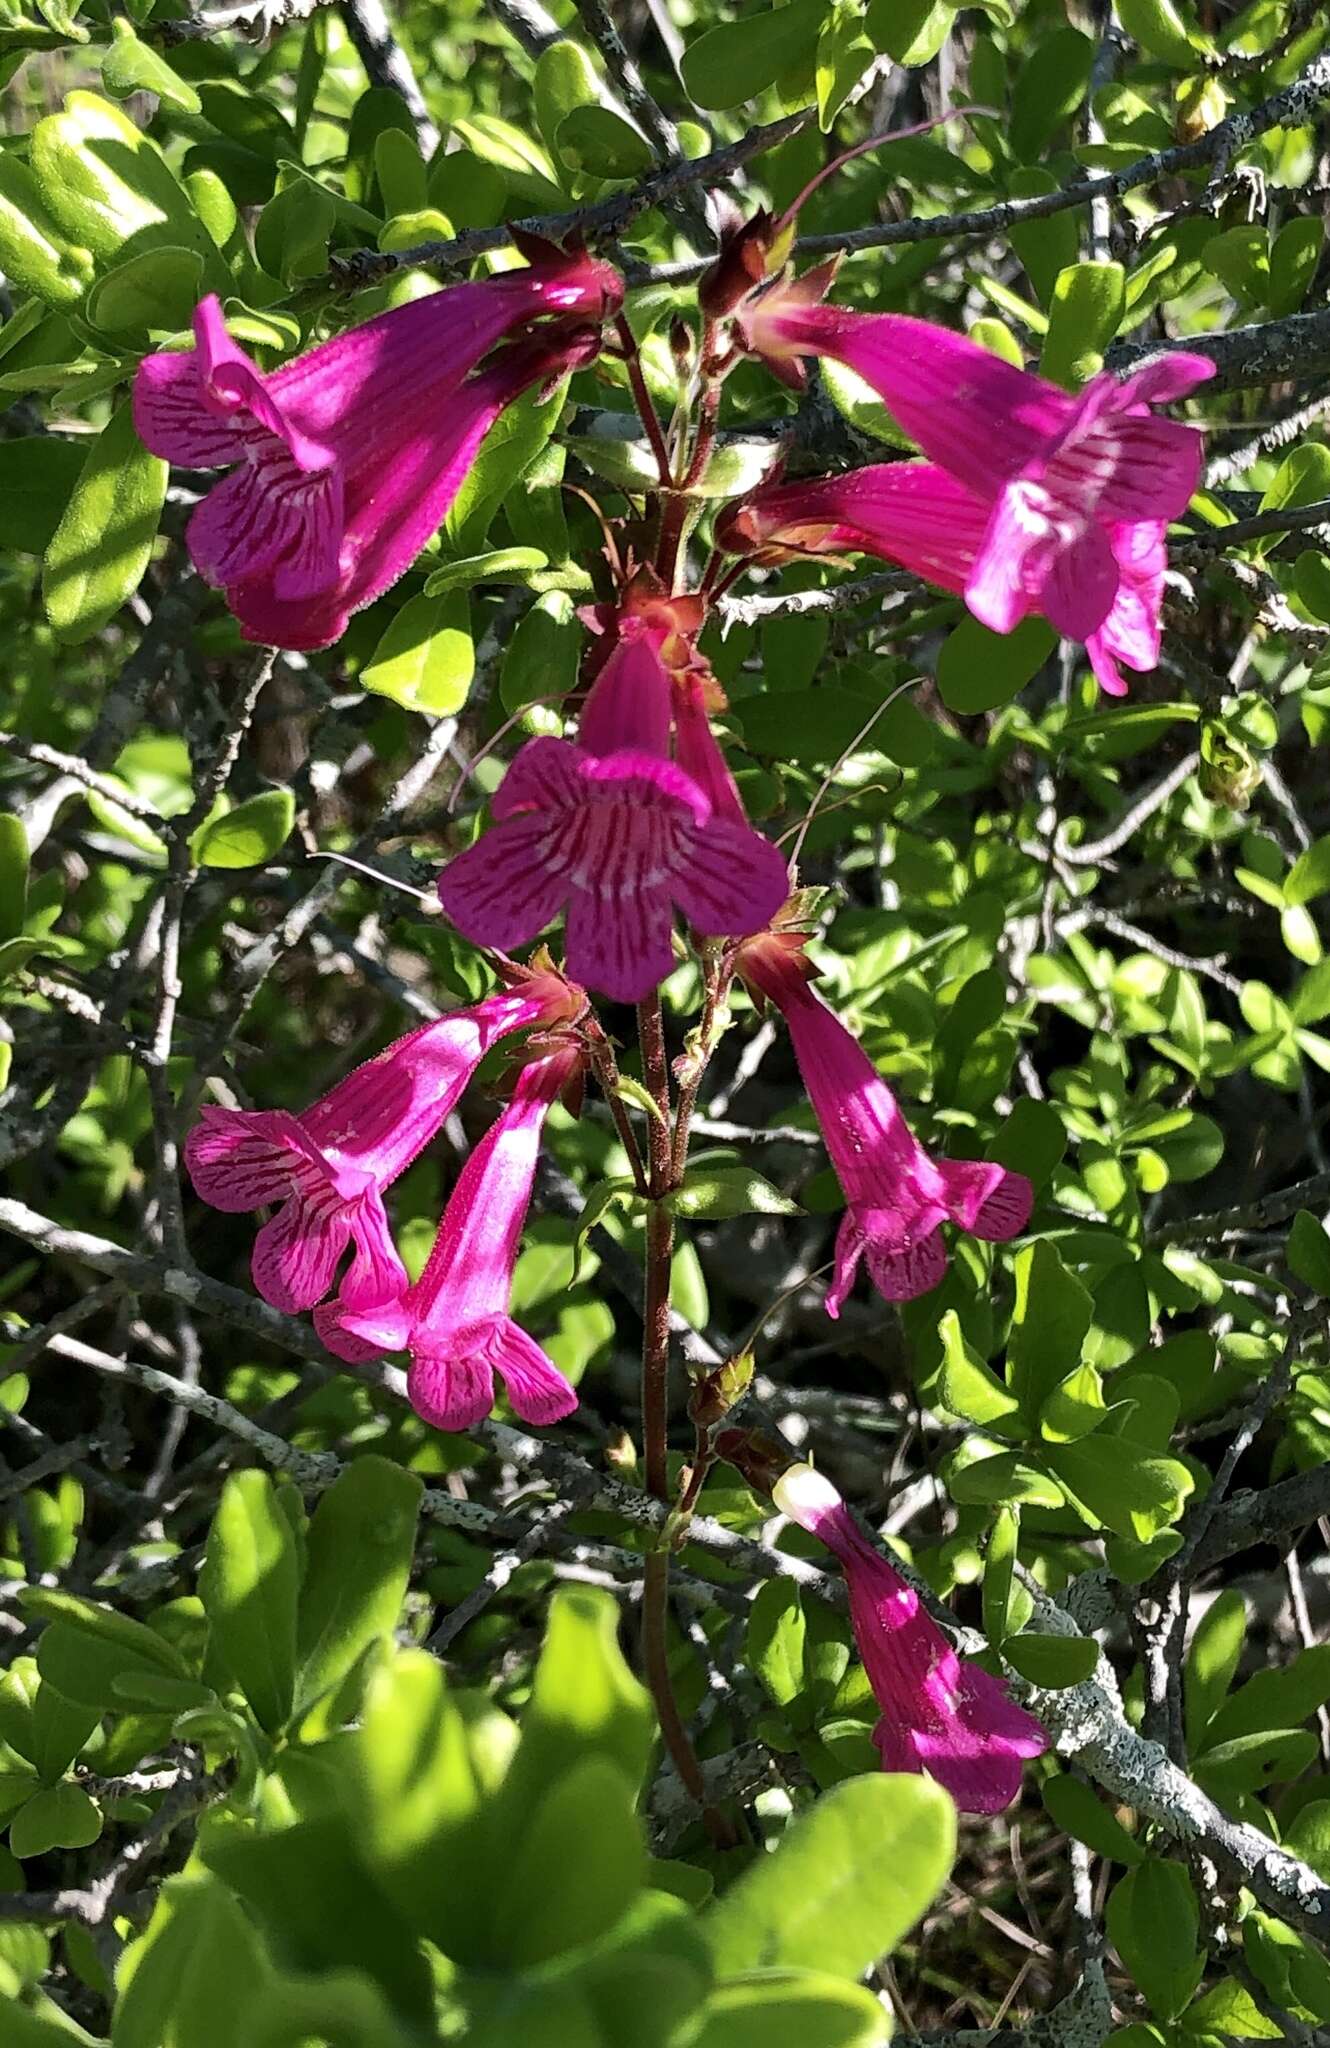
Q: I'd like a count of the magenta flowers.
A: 10